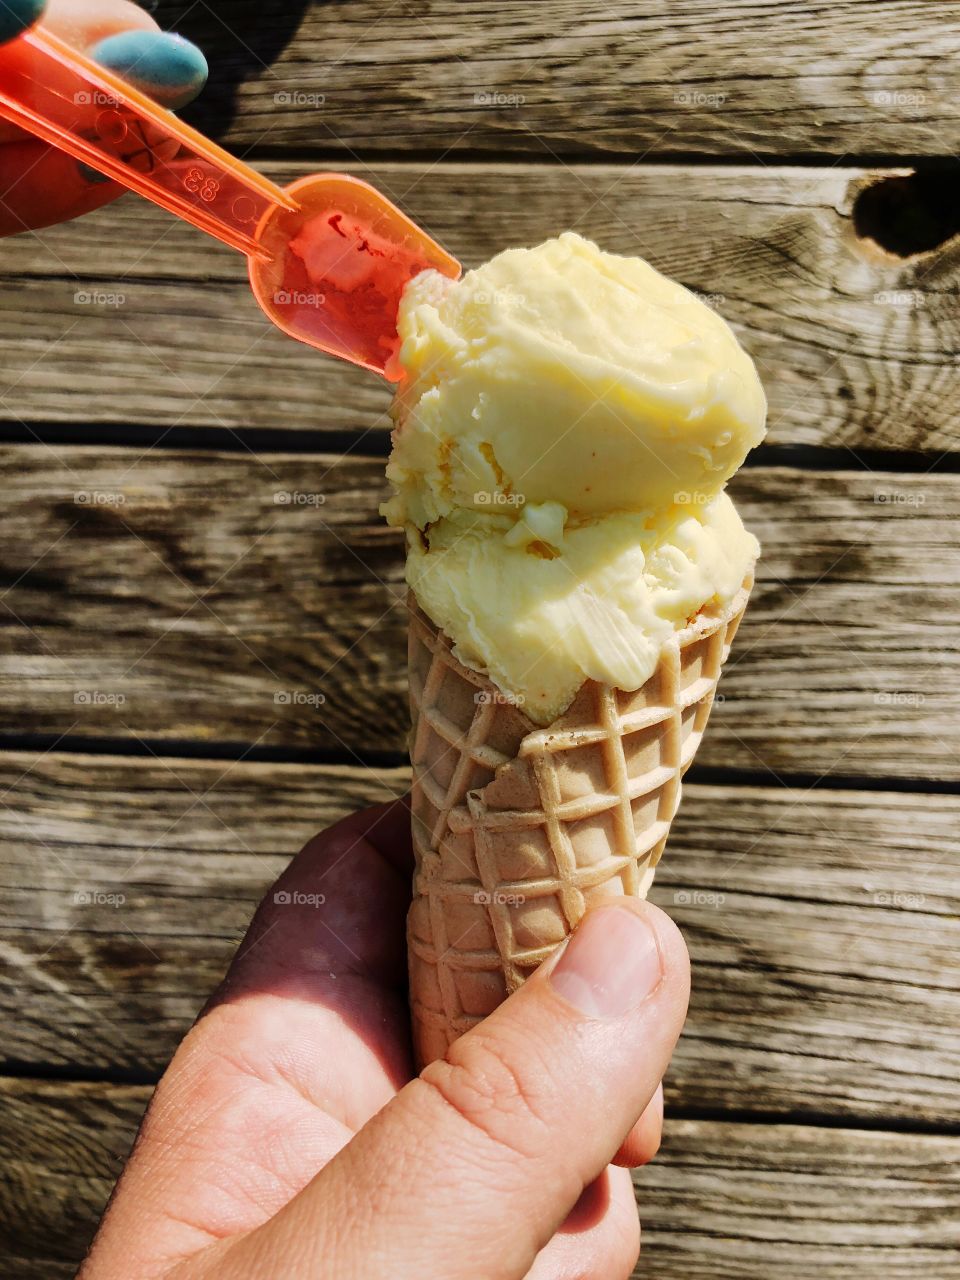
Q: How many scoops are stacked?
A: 2